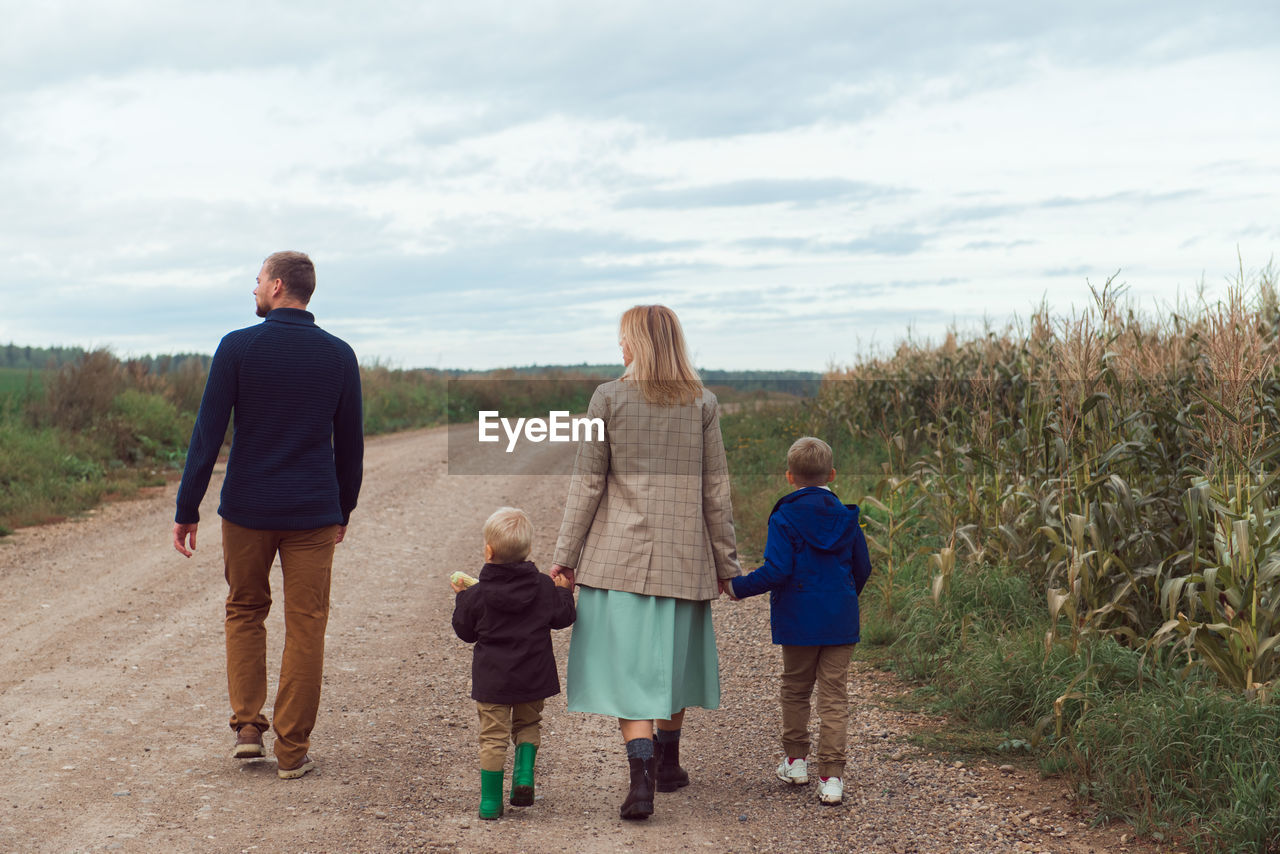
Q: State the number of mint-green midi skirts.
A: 1